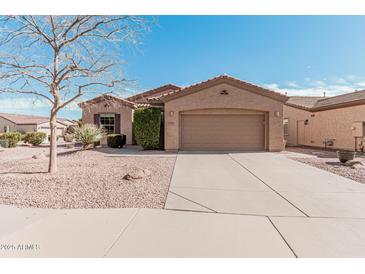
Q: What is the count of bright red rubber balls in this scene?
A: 0